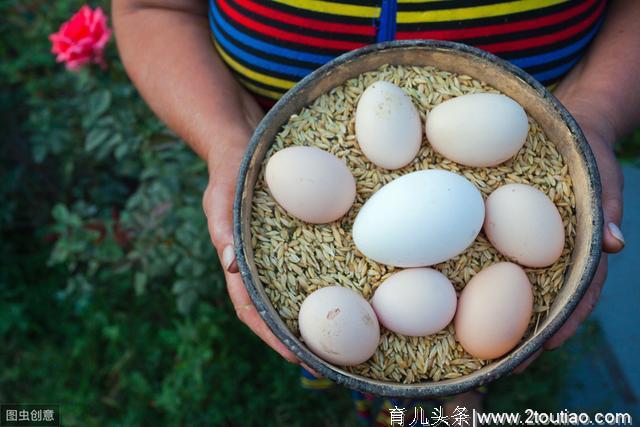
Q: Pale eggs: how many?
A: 8